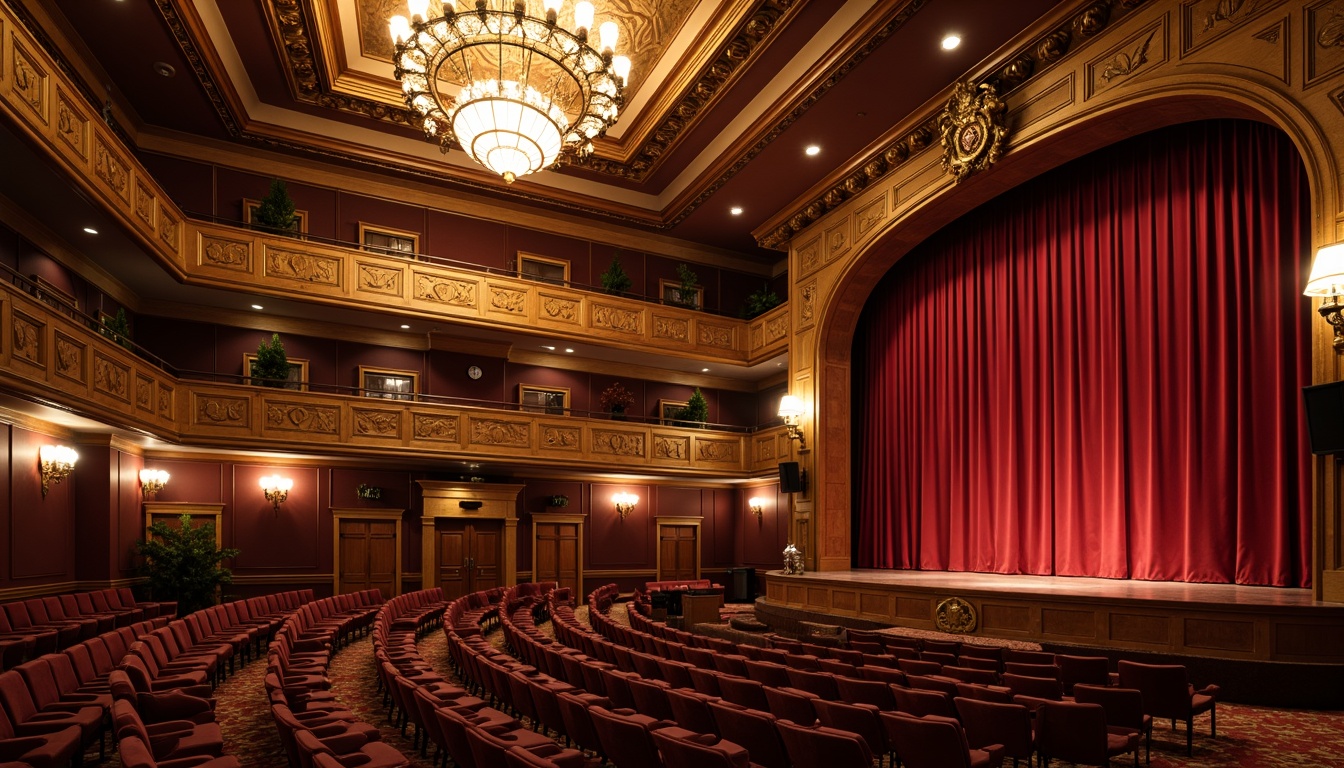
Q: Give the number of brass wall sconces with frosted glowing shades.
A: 7